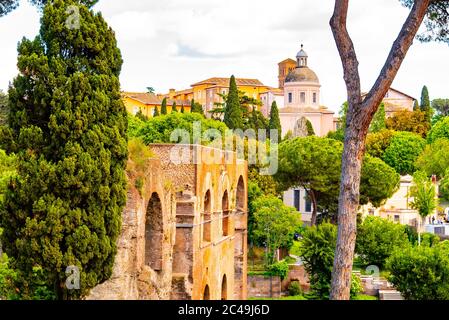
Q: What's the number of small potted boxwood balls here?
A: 0